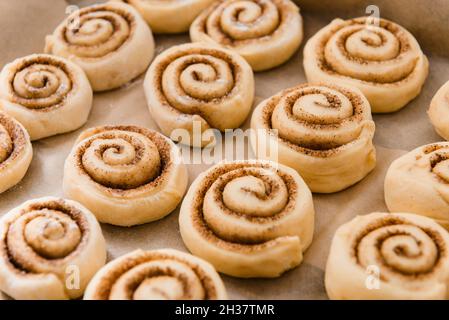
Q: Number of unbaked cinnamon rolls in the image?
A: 15